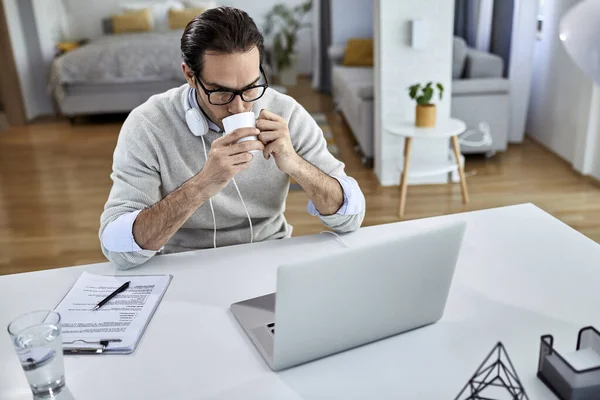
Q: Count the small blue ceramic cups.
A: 0